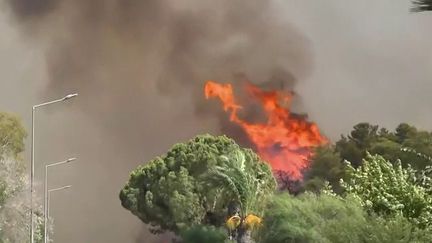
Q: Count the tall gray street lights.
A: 3